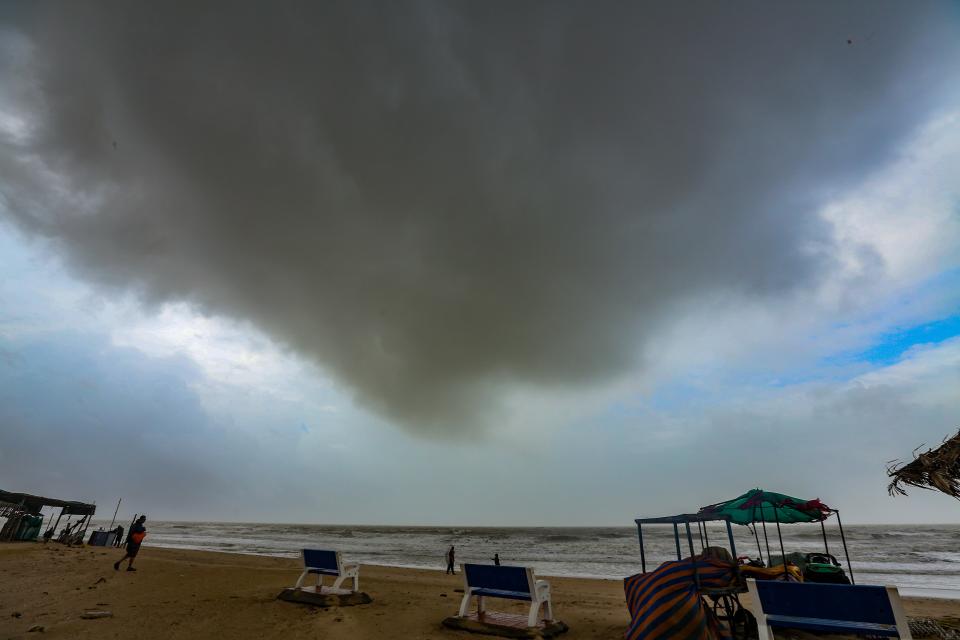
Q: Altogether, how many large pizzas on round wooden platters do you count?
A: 0